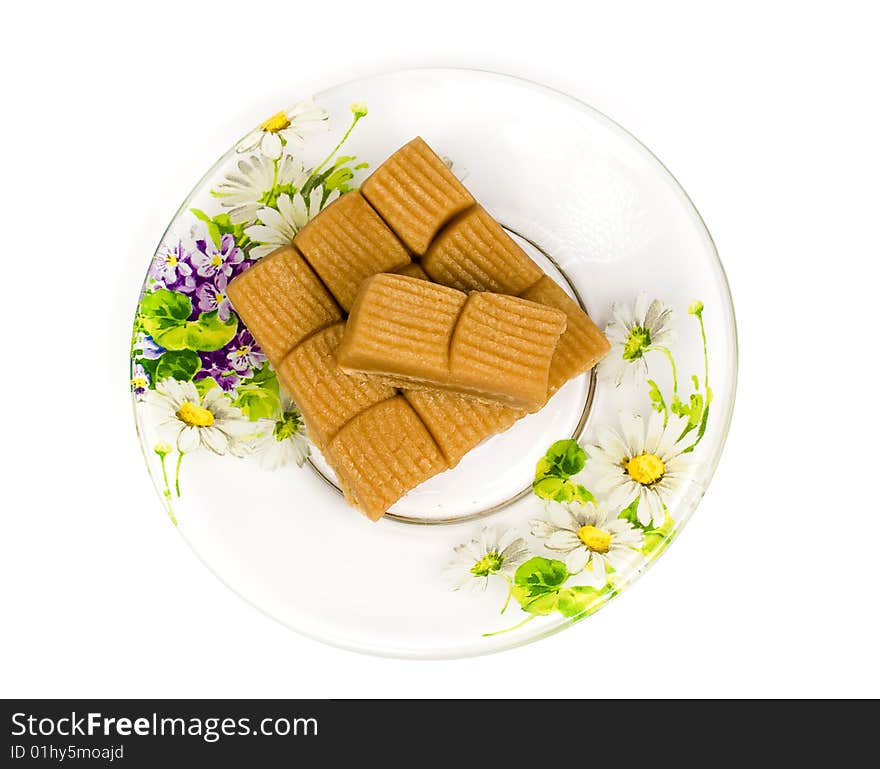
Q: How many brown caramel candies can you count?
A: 11